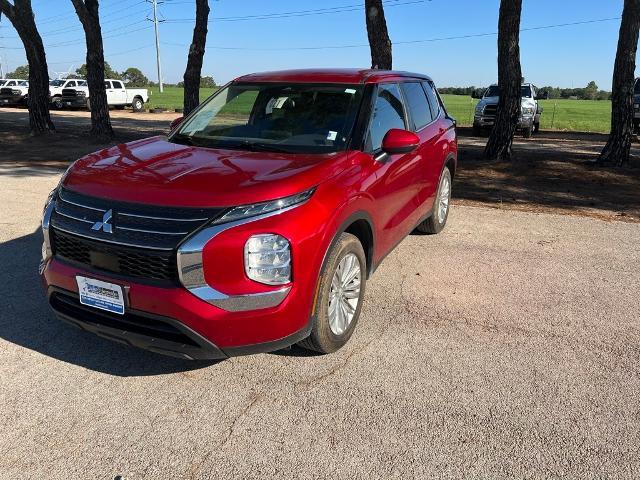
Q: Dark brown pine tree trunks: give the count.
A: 6